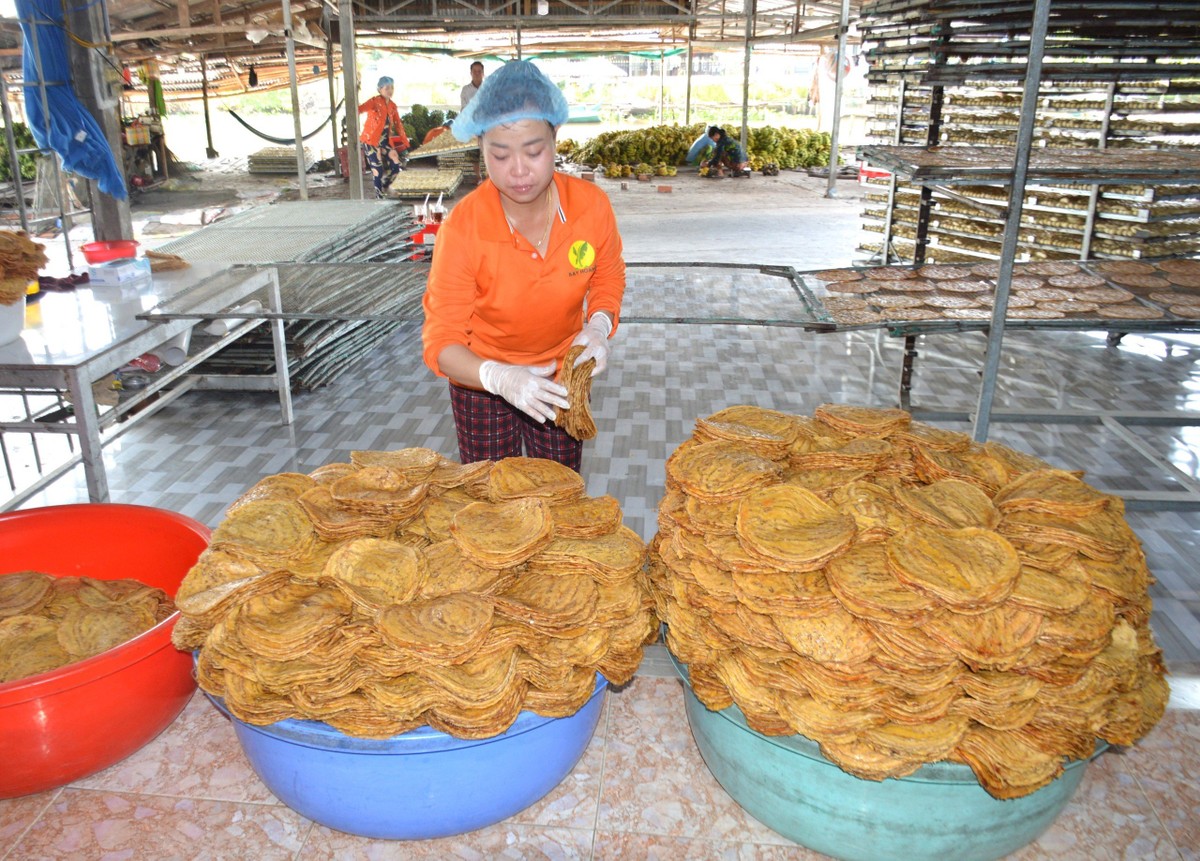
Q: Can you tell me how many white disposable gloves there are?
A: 2